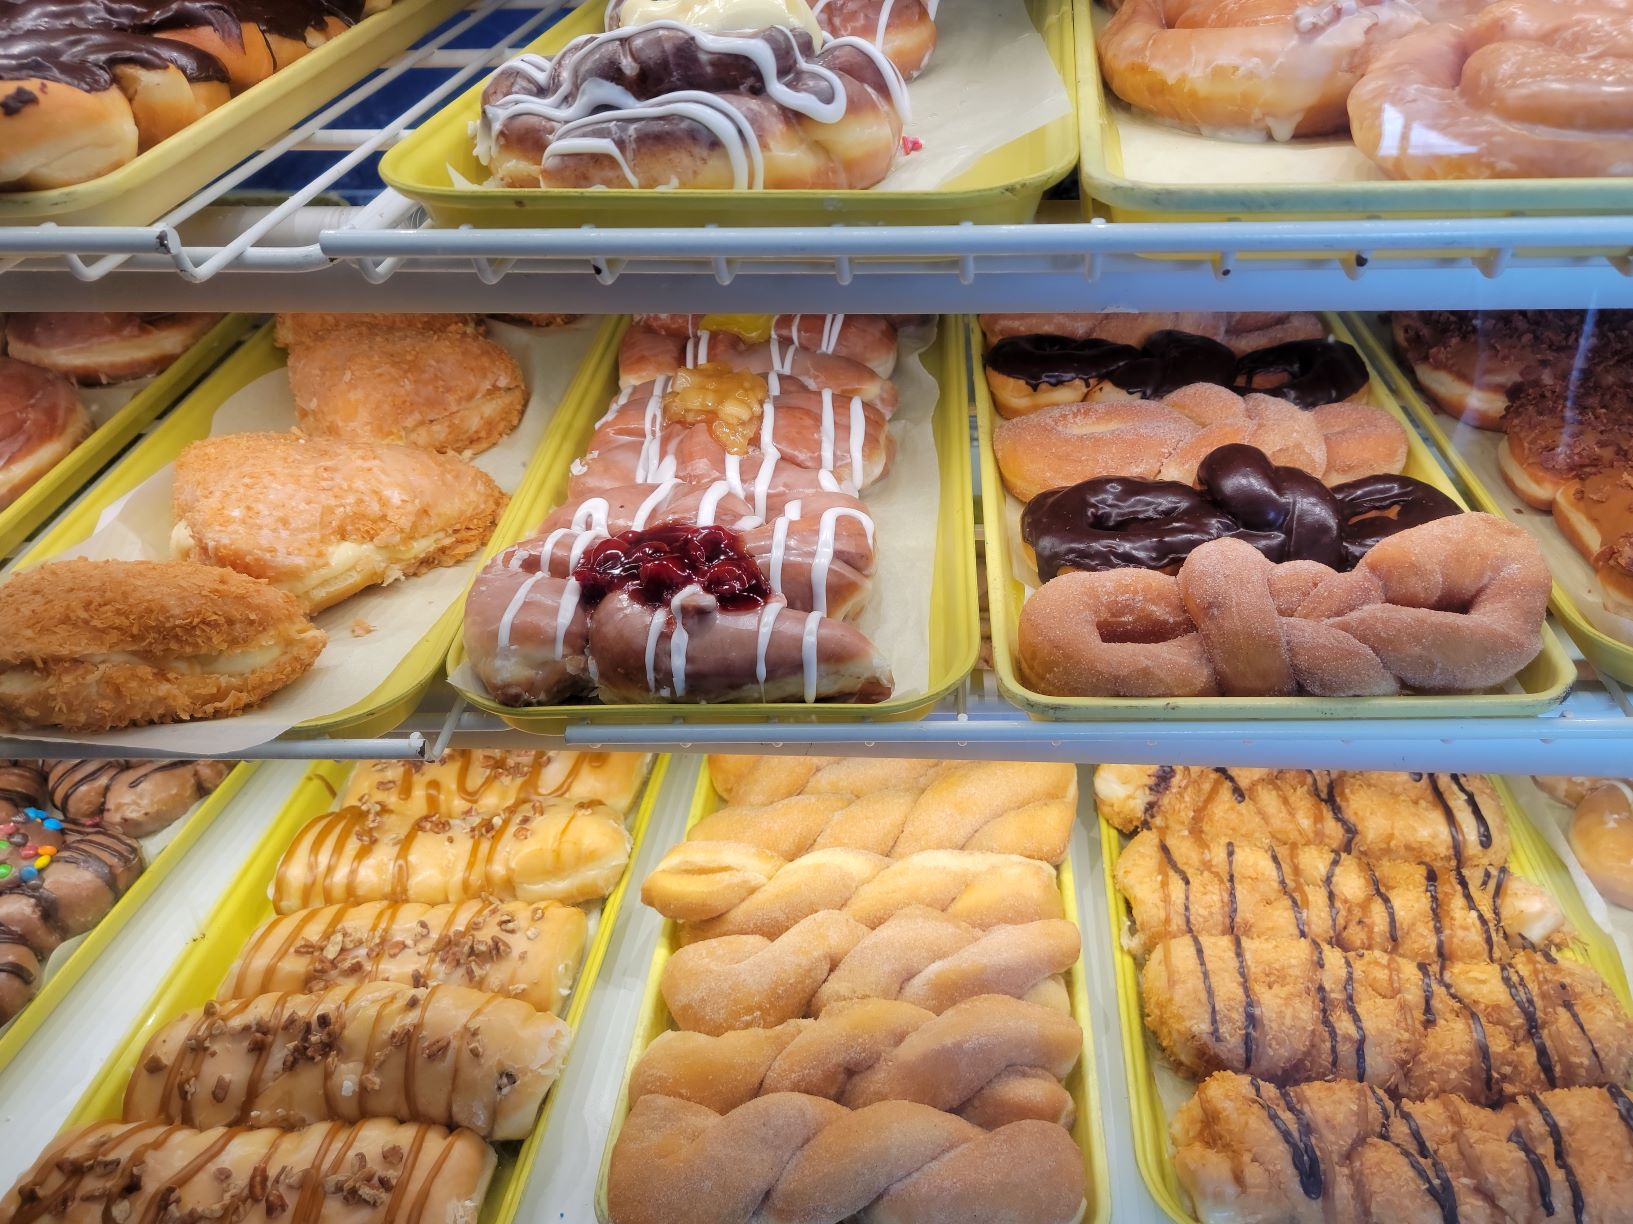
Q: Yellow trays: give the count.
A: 13